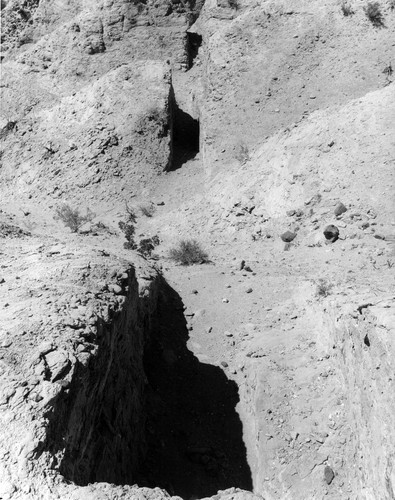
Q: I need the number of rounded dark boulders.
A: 3